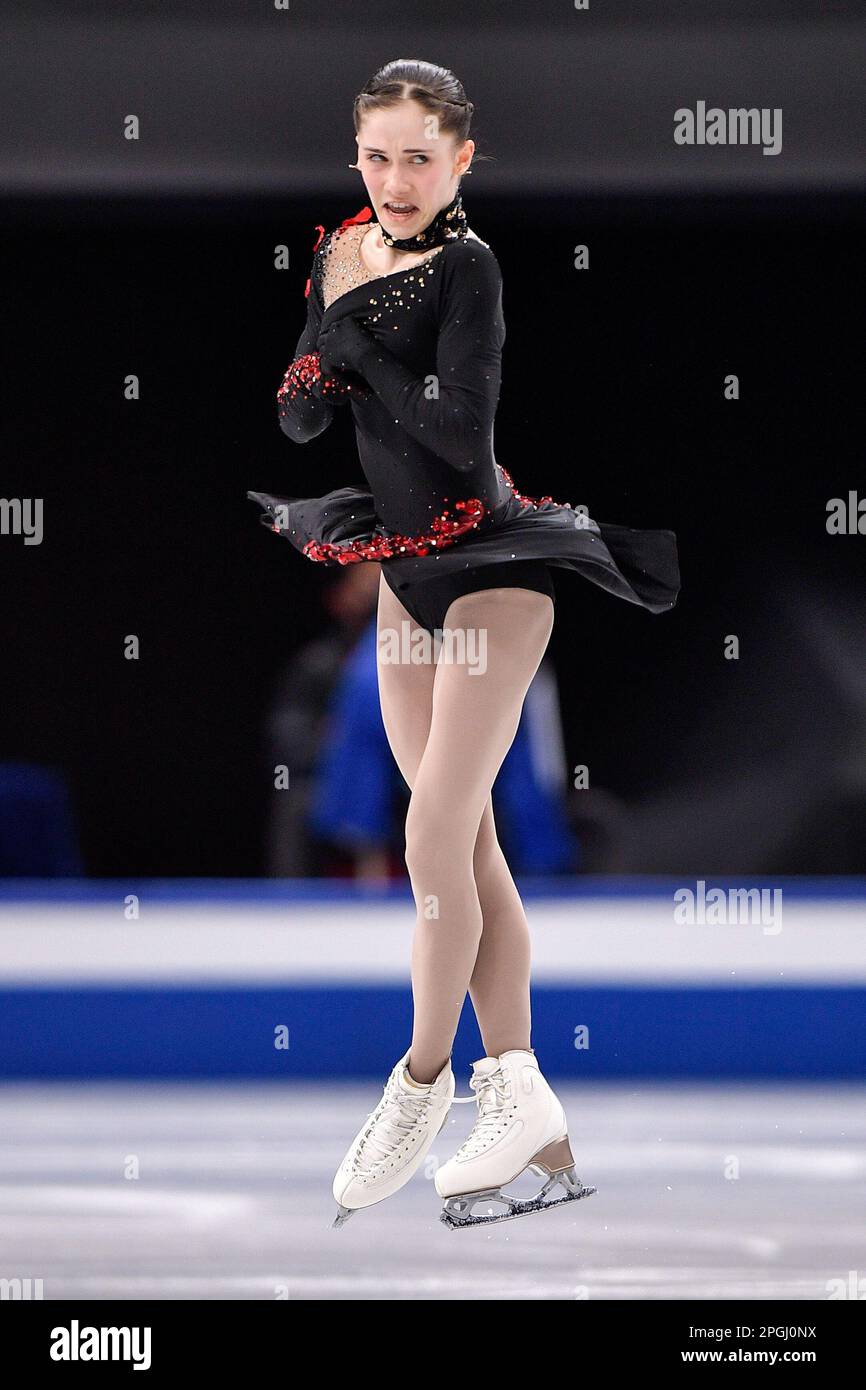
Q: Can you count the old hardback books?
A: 0